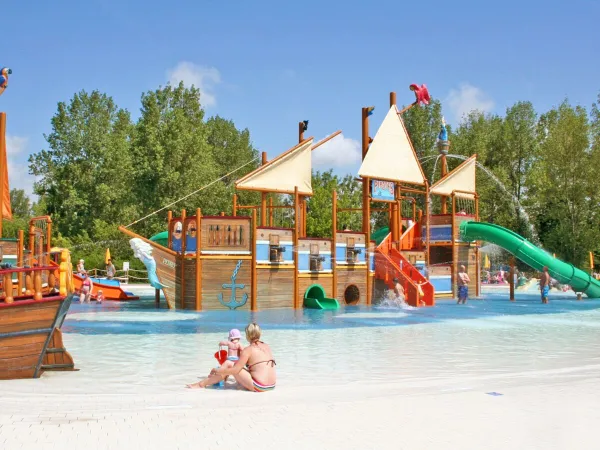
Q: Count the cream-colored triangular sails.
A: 3